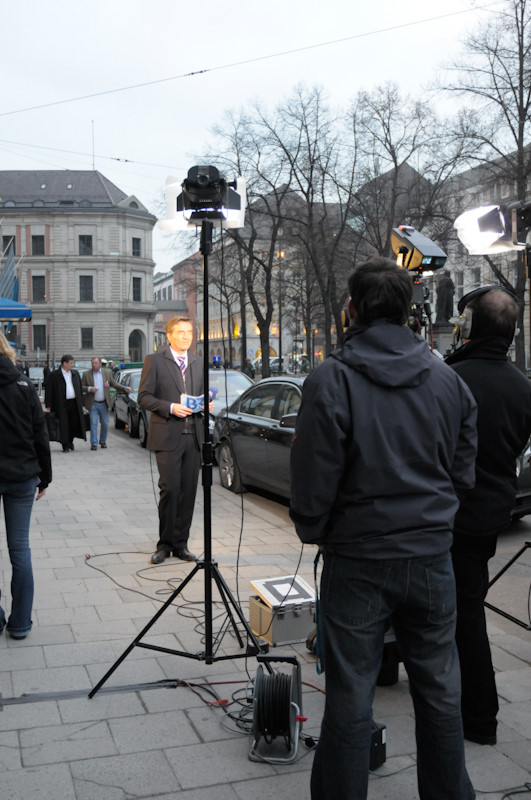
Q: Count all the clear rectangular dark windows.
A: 8